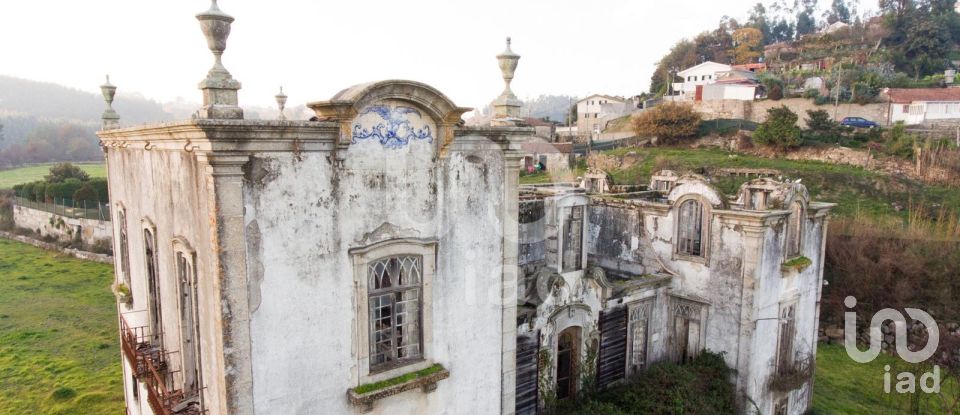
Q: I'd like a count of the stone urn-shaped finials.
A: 4